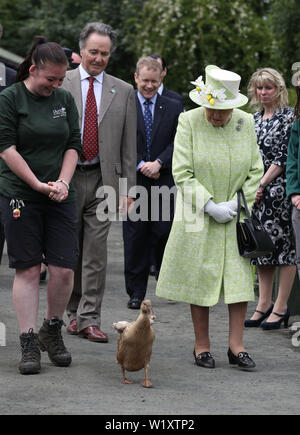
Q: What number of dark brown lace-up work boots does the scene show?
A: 2